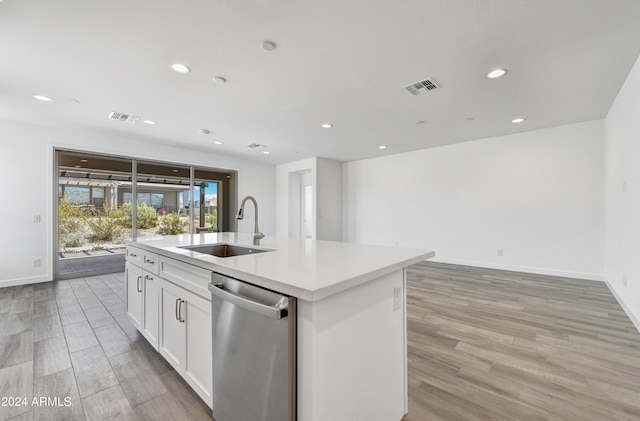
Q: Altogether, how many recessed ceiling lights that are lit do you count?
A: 9